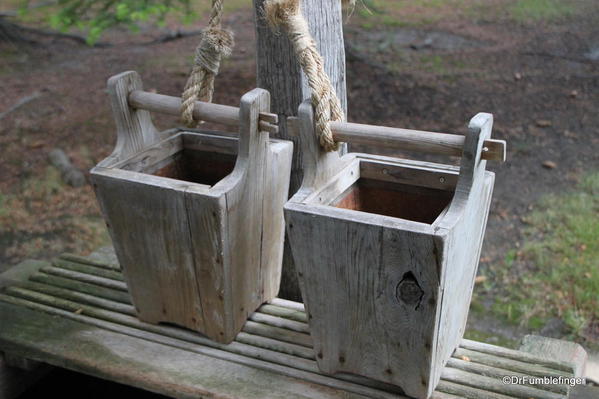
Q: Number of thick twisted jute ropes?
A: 2